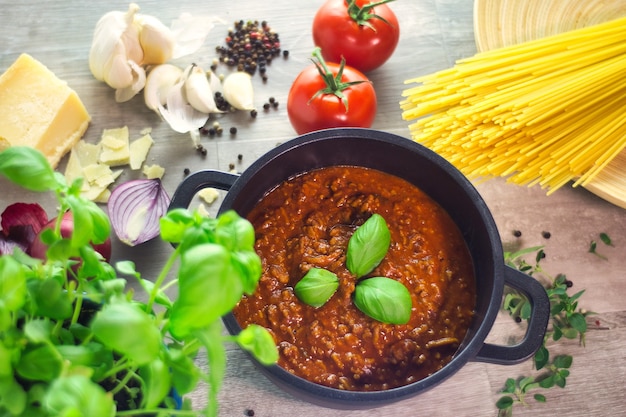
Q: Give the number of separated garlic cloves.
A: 3